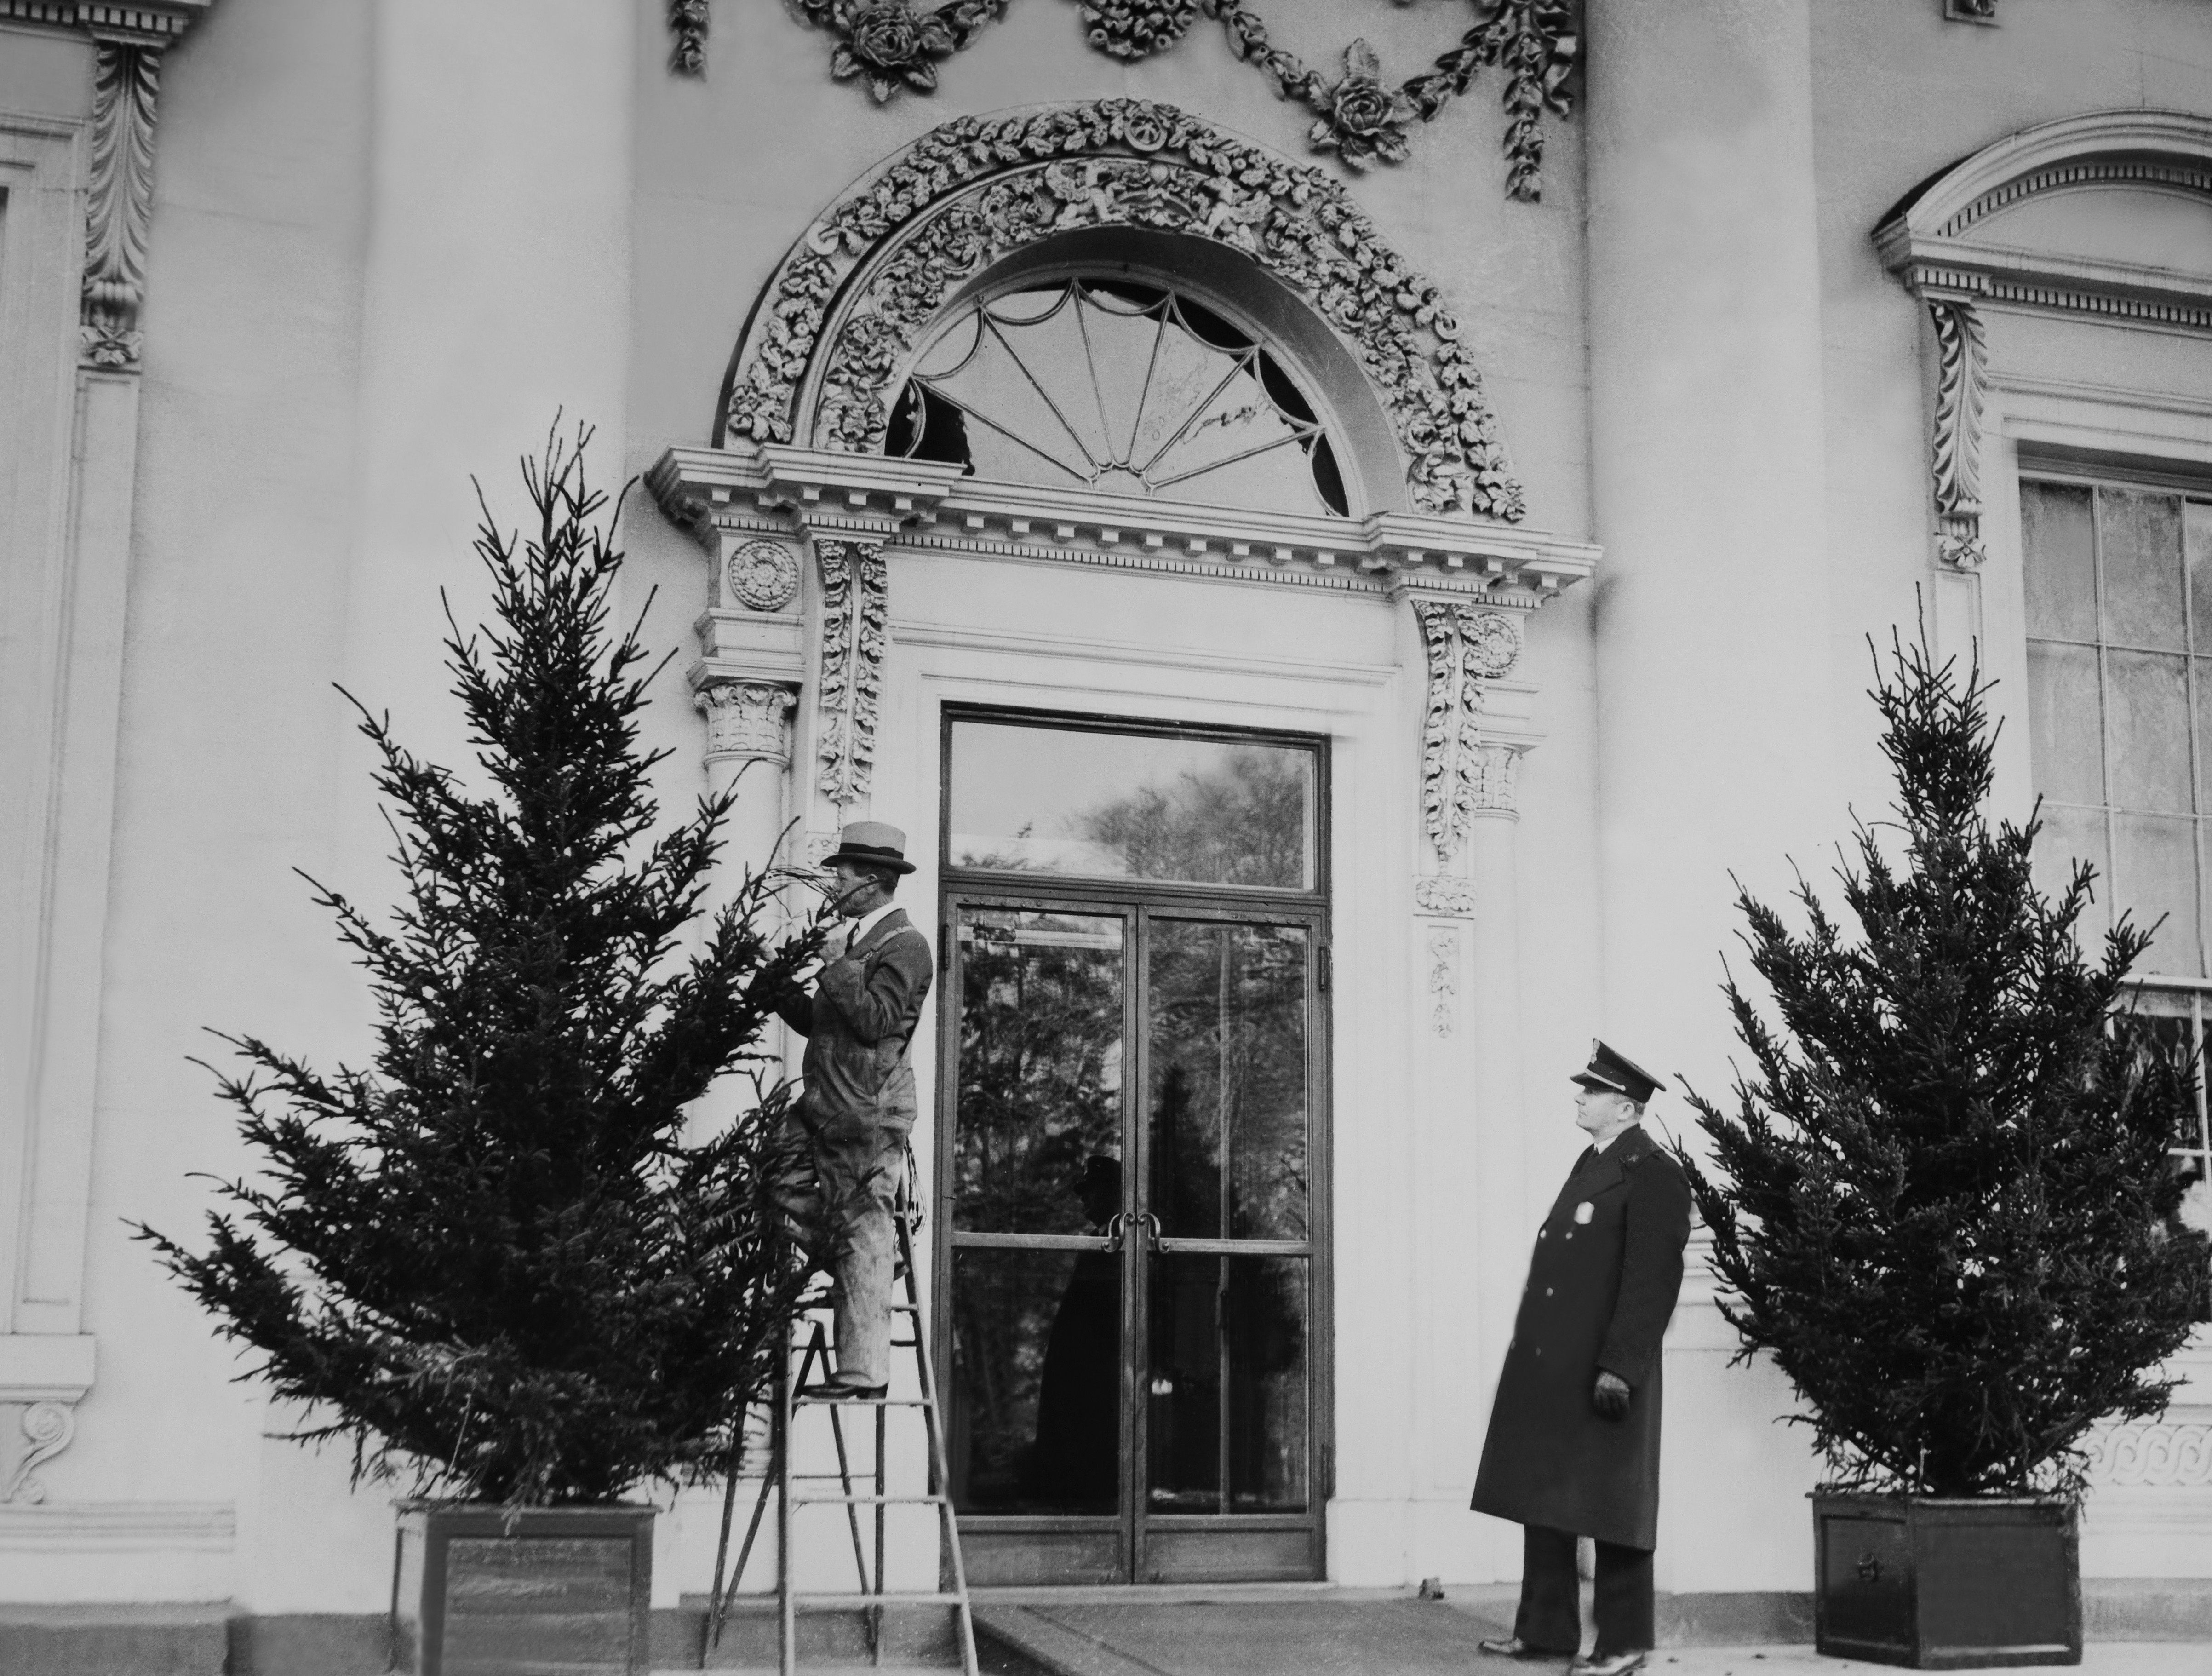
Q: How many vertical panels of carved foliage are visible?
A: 4